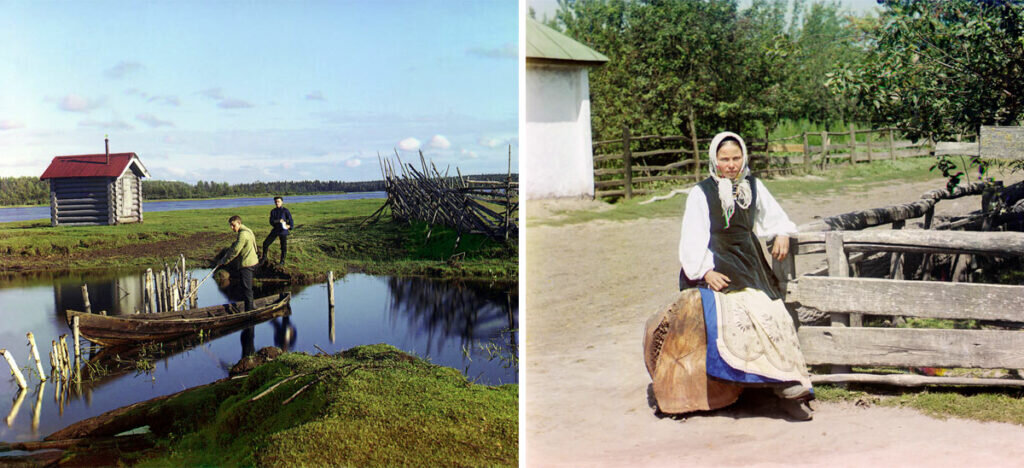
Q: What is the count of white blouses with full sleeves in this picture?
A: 1